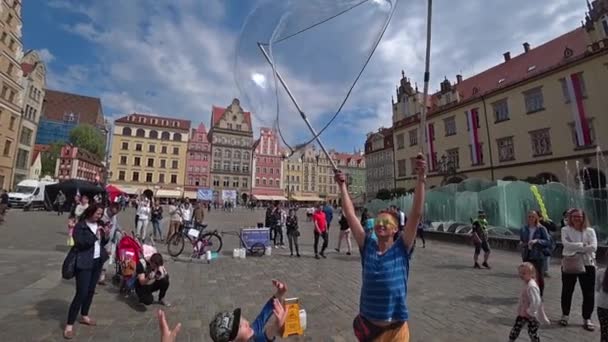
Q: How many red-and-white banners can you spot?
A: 3